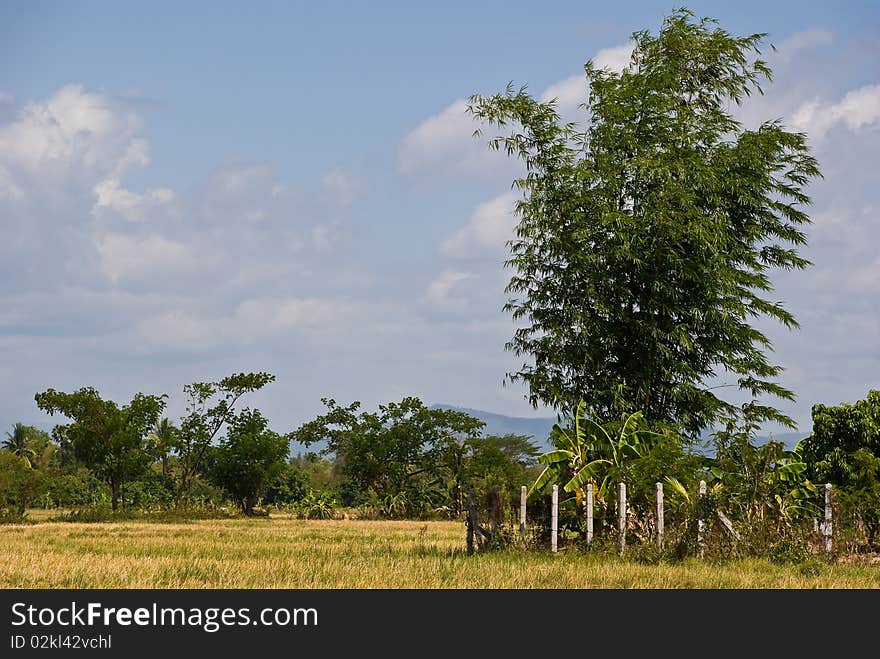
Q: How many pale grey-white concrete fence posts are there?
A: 7